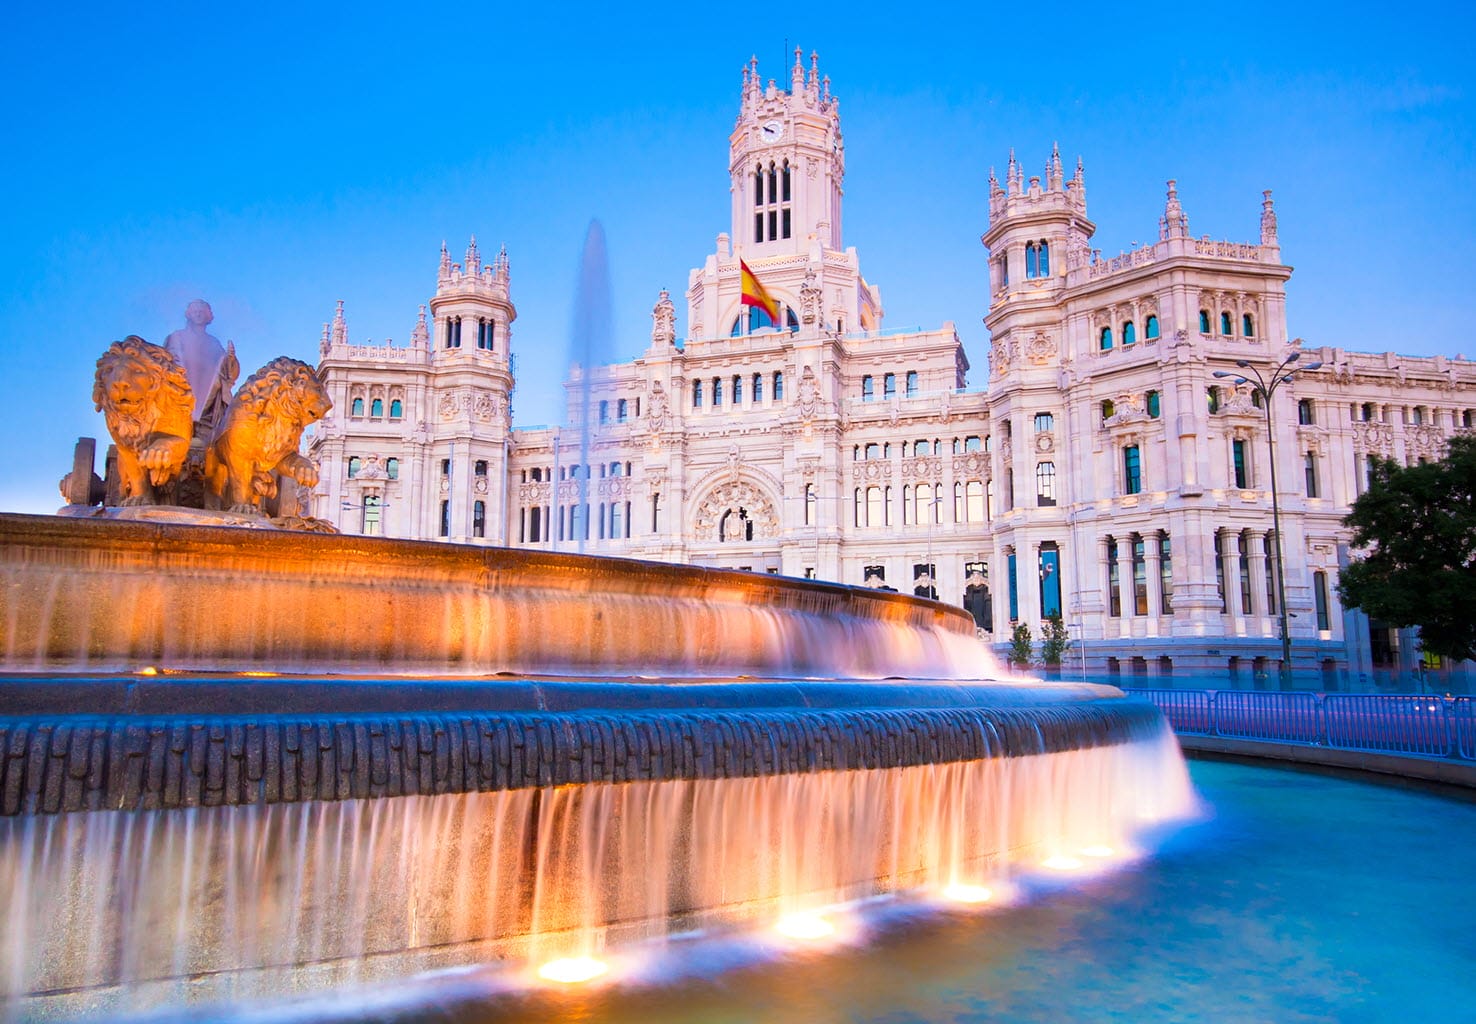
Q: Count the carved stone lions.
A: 2